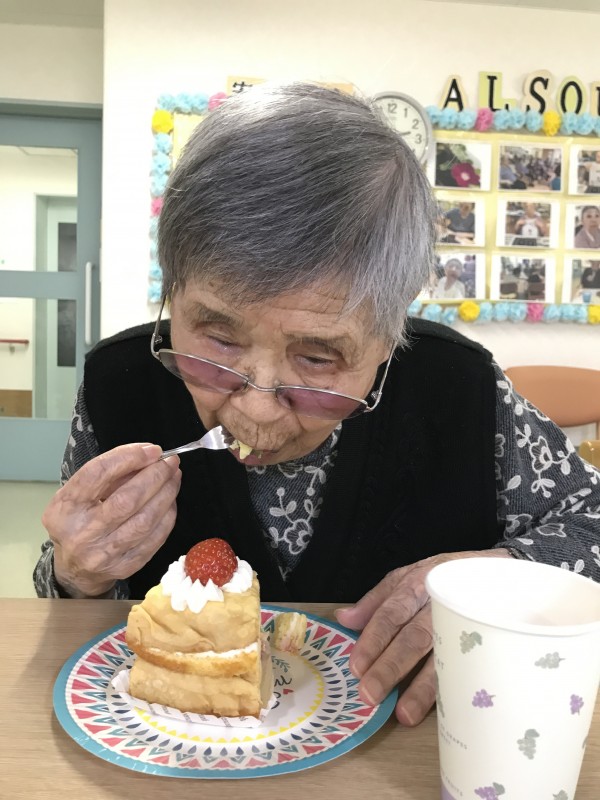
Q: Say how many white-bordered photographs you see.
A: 9